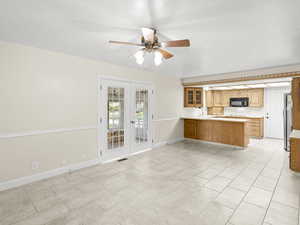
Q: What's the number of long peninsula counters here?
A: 1